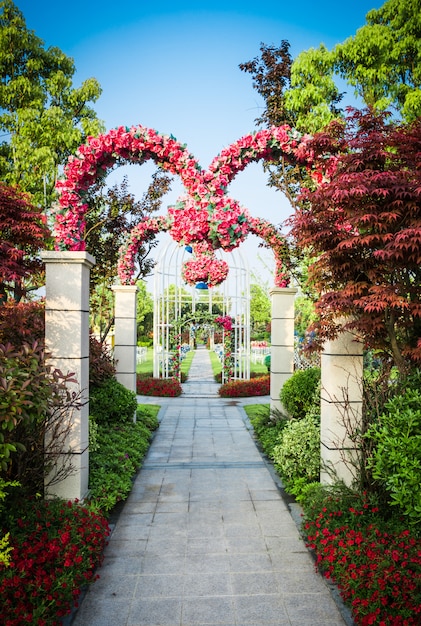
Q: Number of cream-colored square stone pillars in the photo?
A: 4